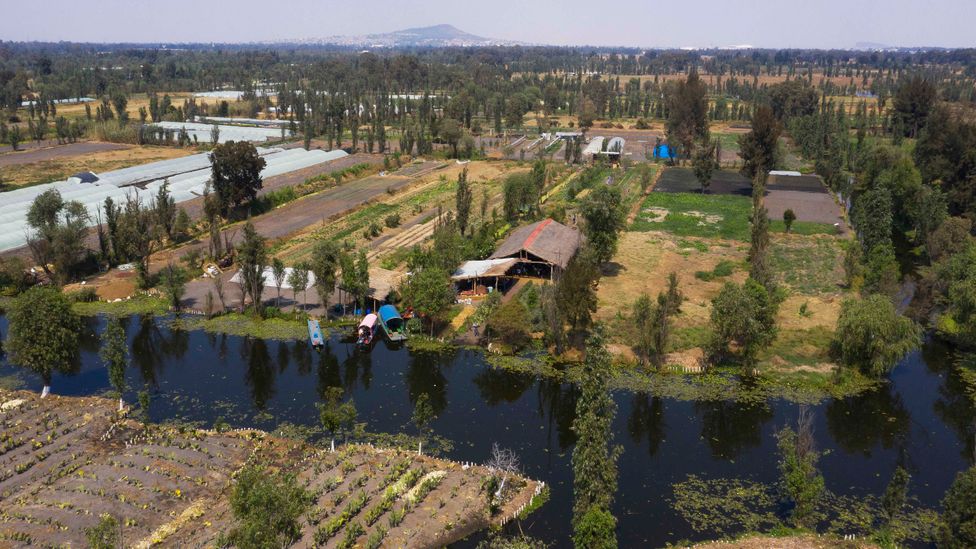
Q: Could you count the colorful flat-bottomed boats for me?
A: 3